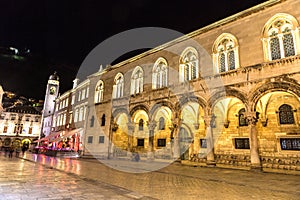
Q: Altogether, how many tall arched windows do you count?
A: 7